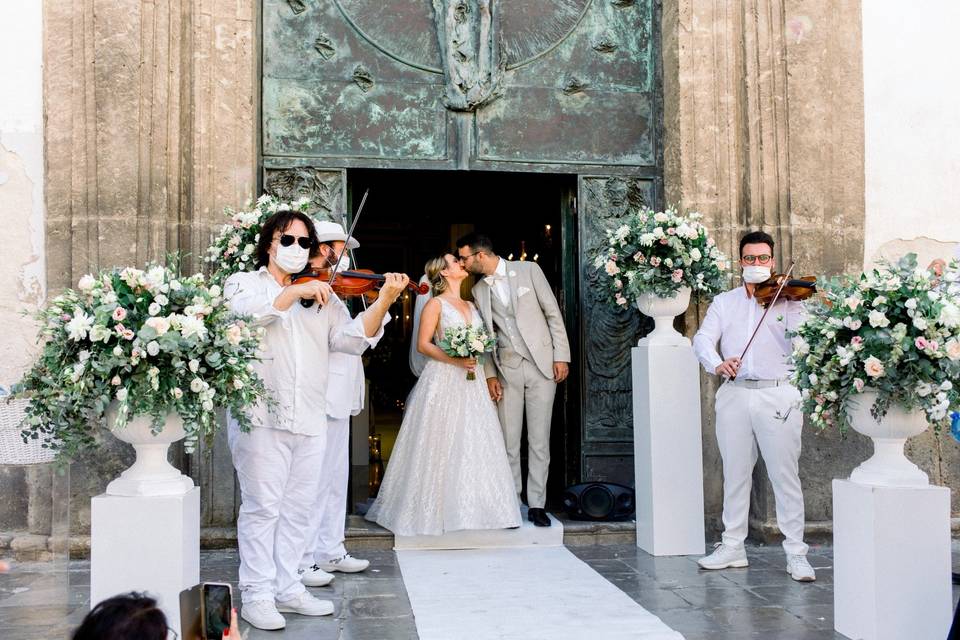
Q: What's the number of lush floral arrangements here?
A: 4